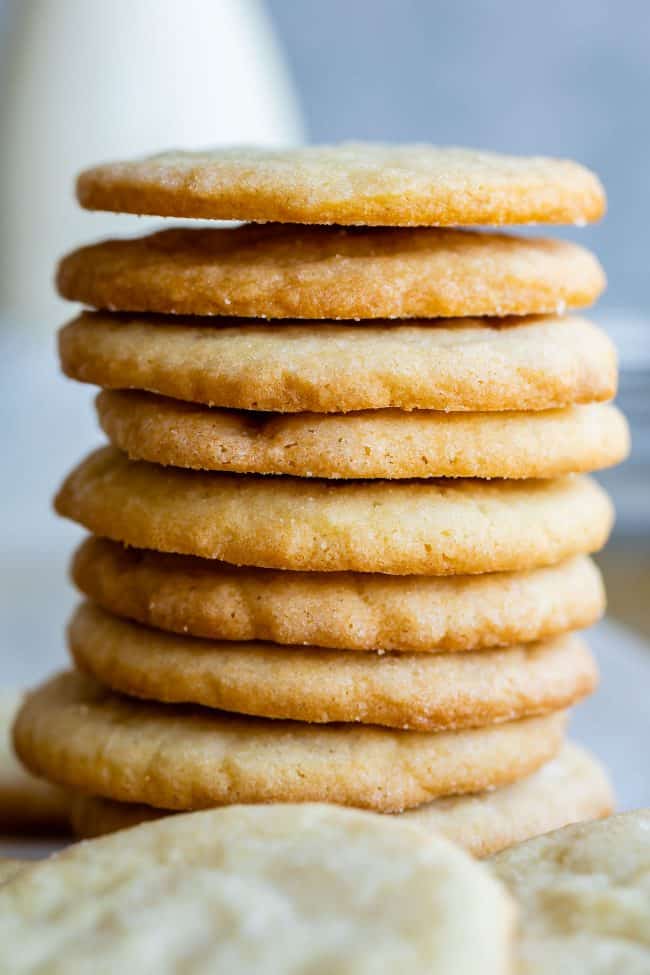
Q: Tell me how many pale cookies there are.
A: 2